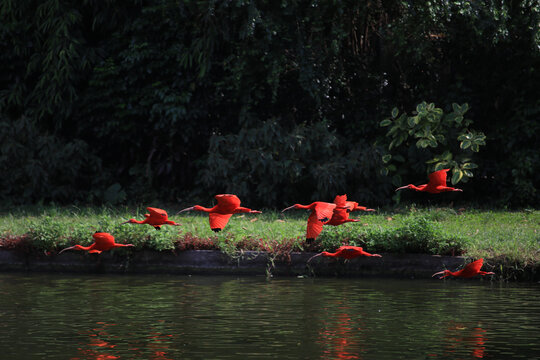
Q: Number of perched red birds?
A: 0